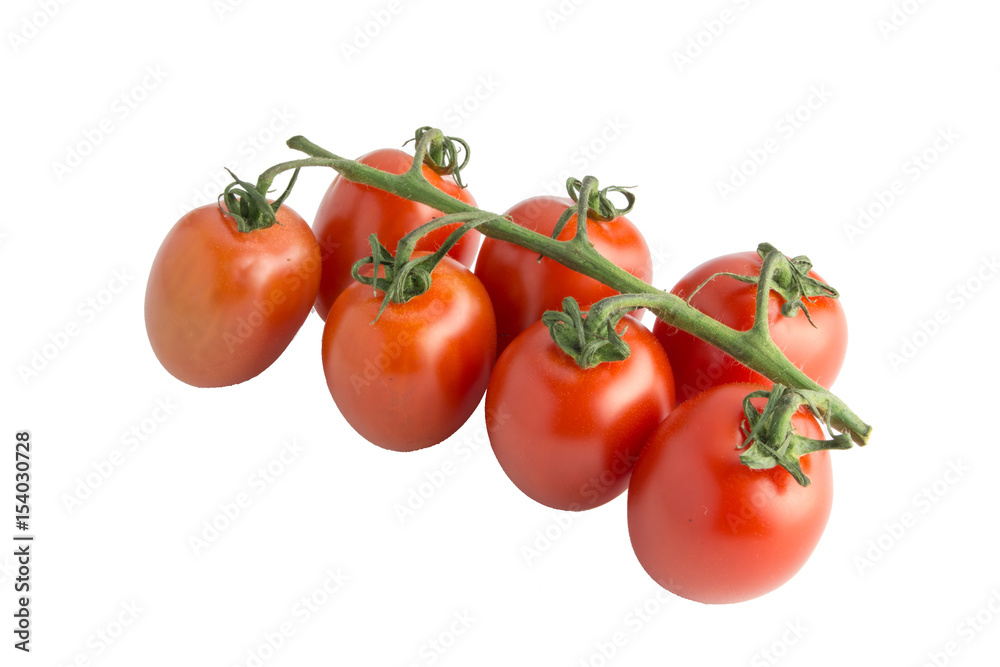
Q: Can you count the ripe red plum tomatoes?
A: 7